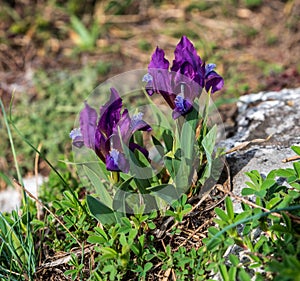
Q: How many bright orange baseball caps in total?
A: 0